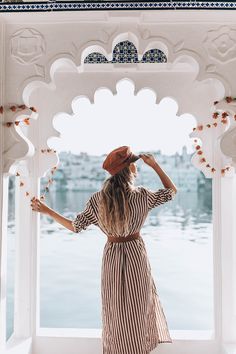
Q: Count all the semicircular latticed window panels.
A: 3